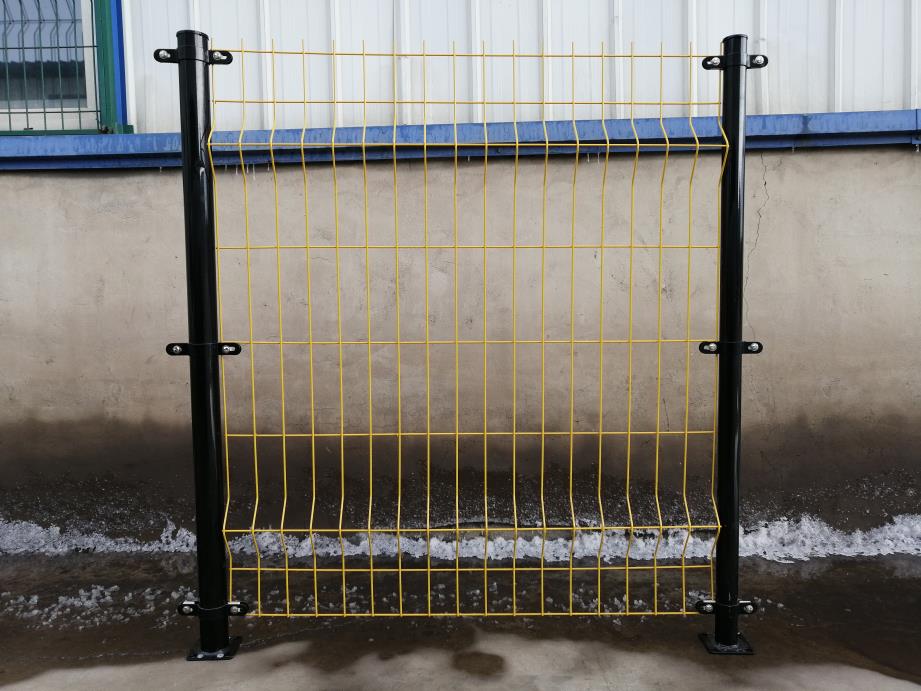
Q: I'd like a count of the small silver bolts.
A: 12